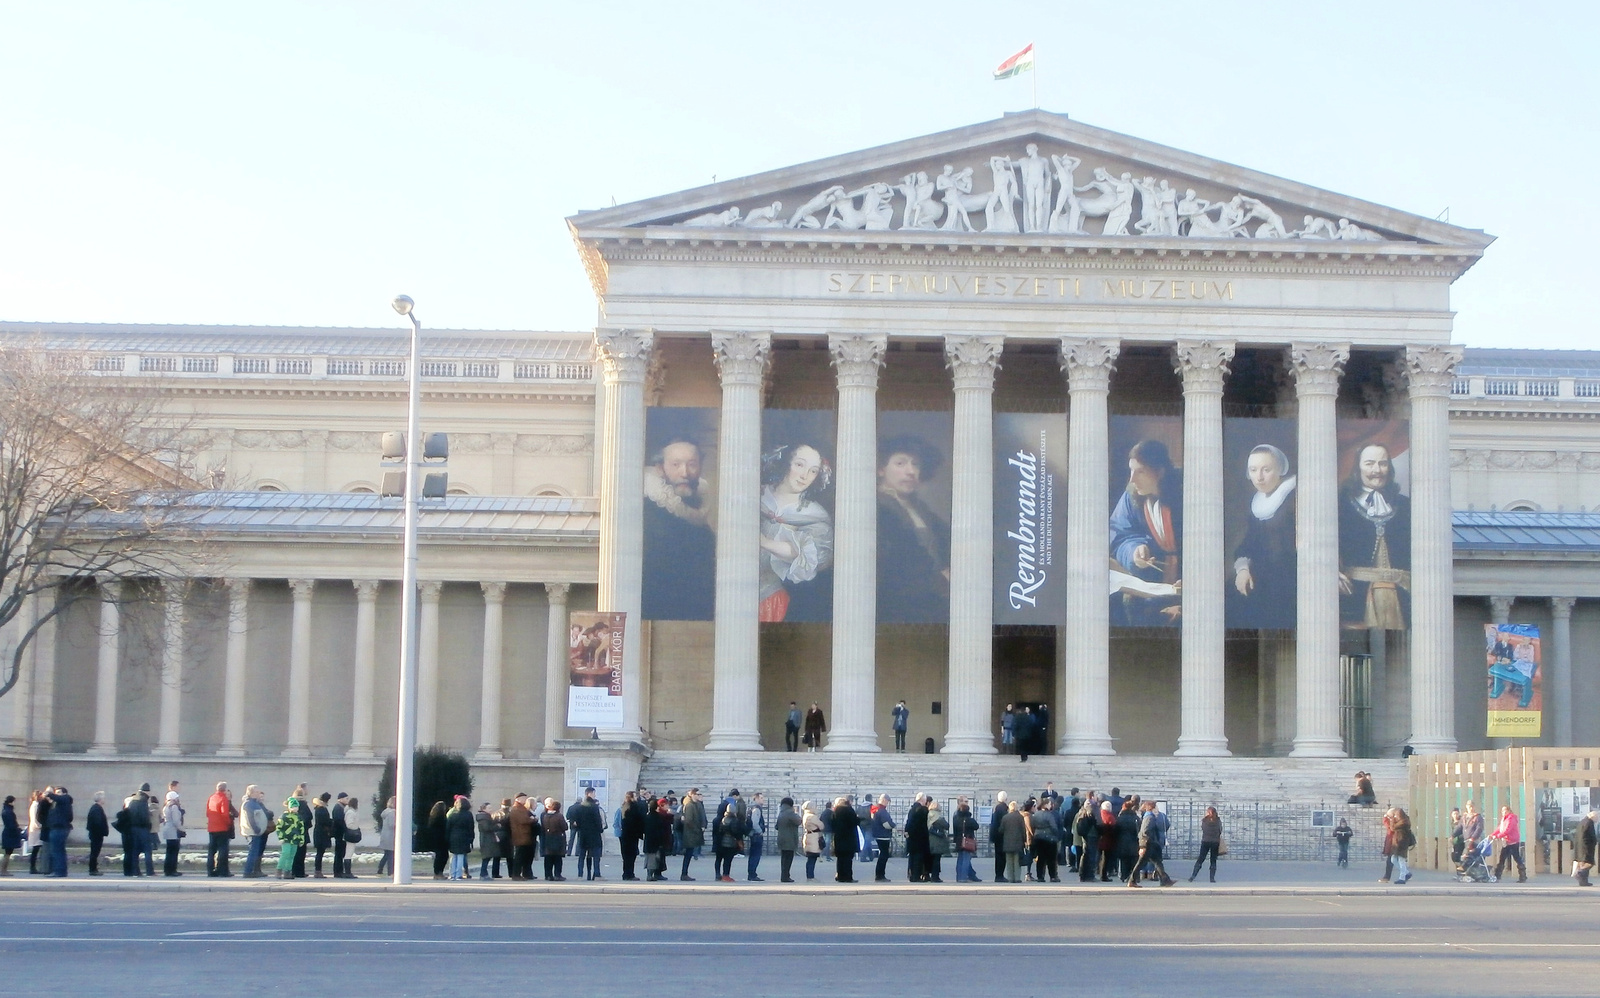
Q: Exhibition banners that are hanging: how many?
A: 9